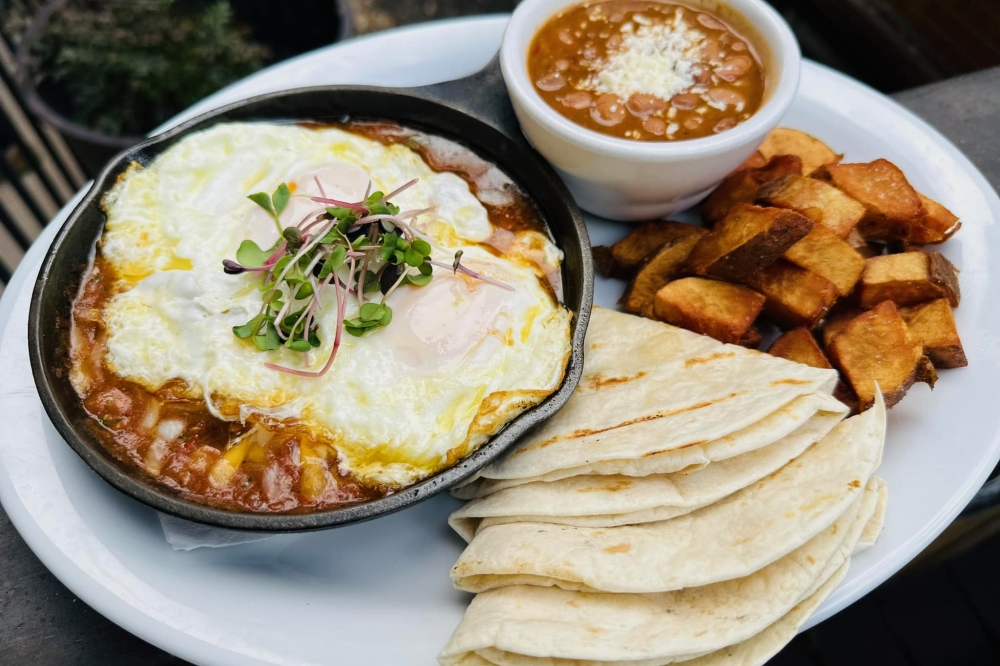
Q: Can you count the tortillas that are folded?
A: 4